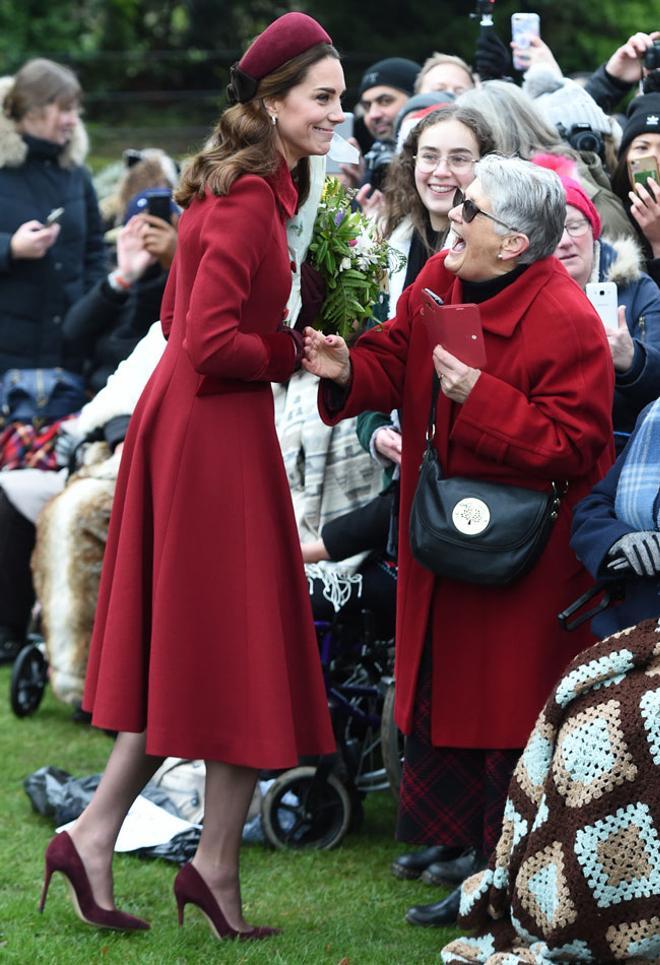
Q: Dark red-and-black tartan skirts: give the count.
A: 1